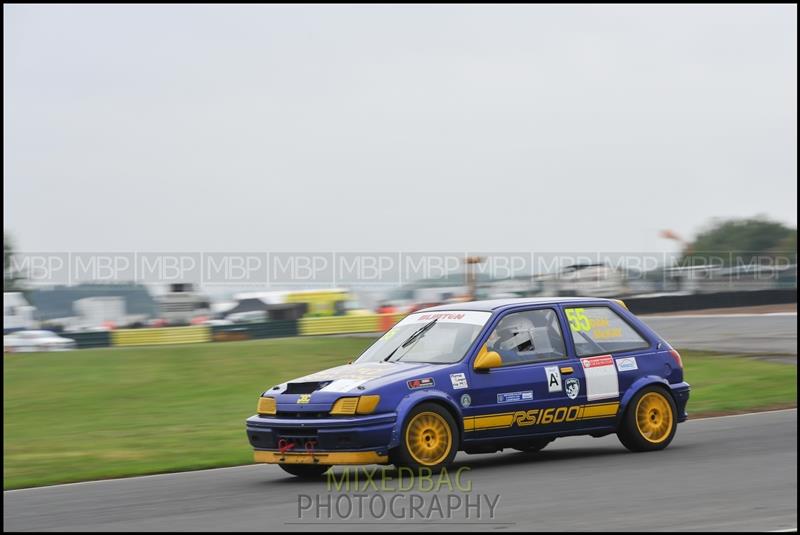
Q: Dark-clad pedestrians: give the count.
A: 0